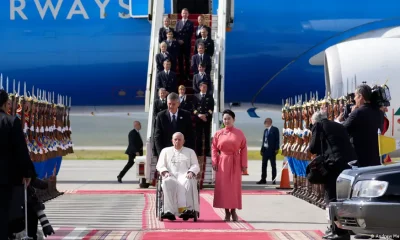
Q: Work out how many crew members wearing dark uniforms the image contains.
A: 12